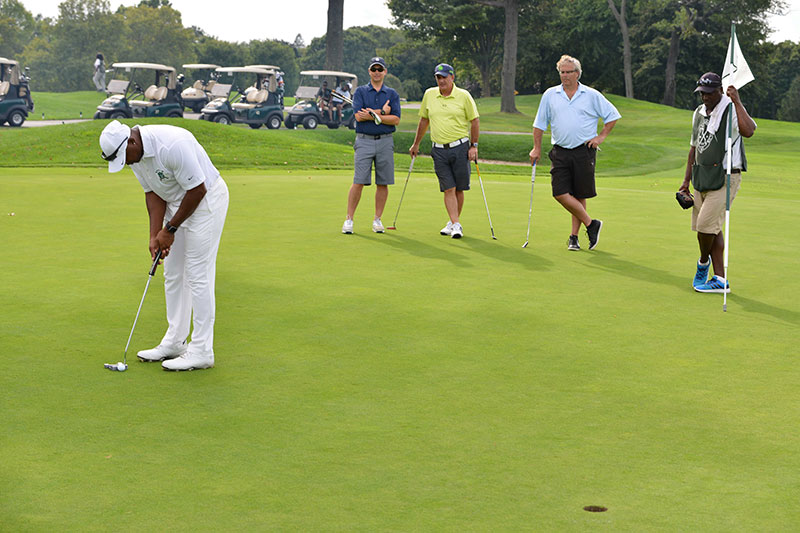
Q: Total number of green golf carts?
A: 4